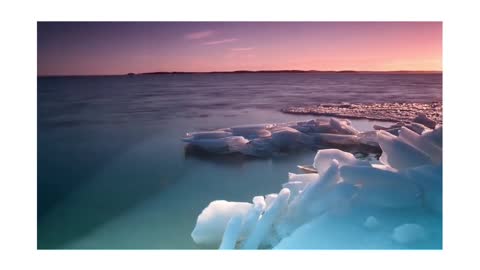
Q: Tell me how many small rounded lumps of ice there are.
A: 2